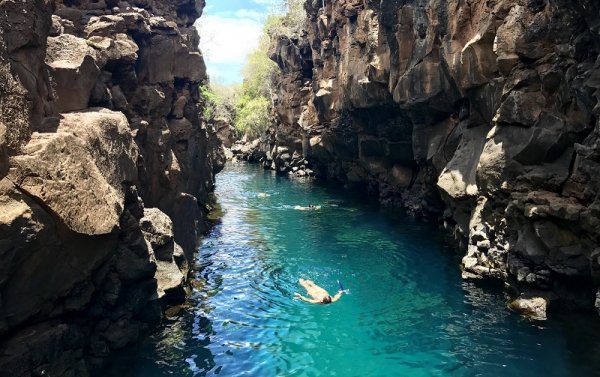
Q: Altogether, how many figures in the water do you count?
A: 3